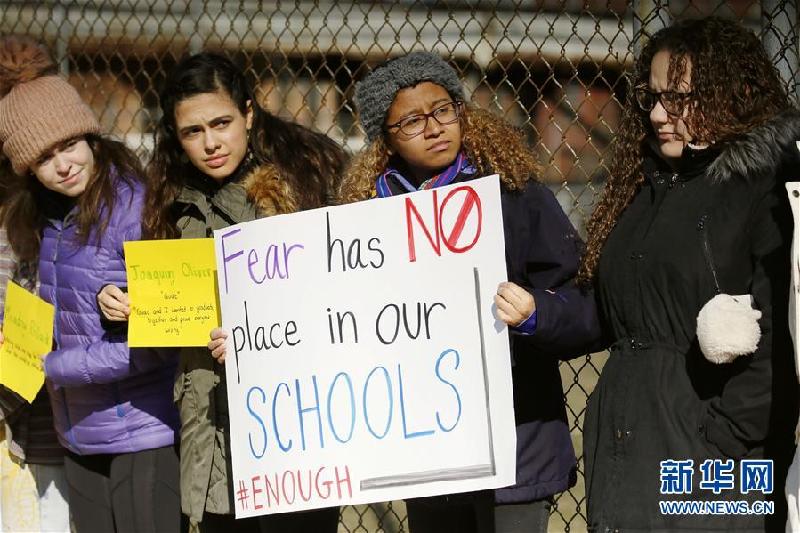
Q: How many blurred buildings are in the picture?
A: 1